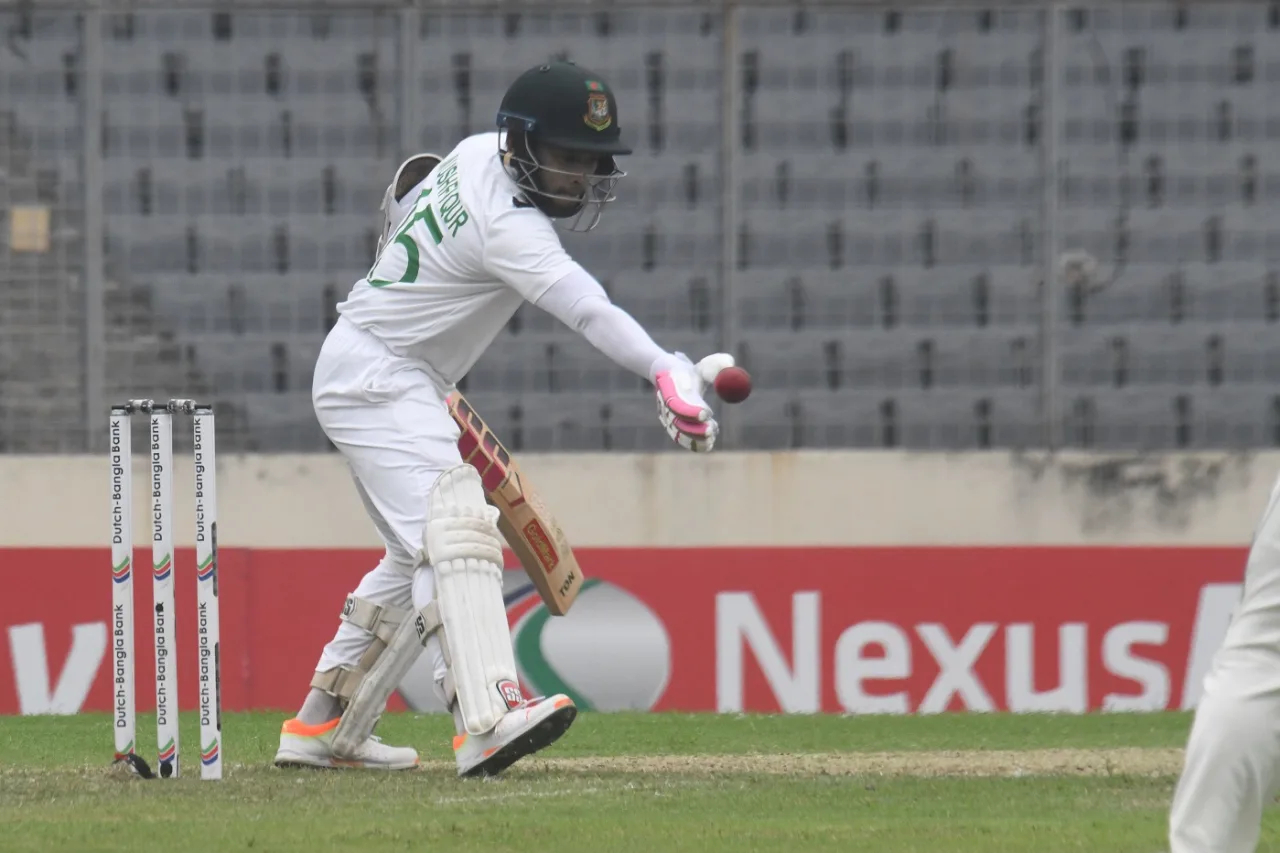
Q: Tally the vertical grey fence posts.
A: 4